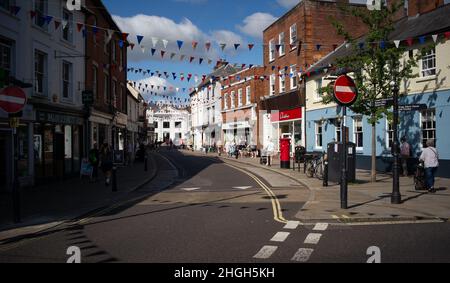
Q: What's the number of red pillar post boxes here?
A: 1